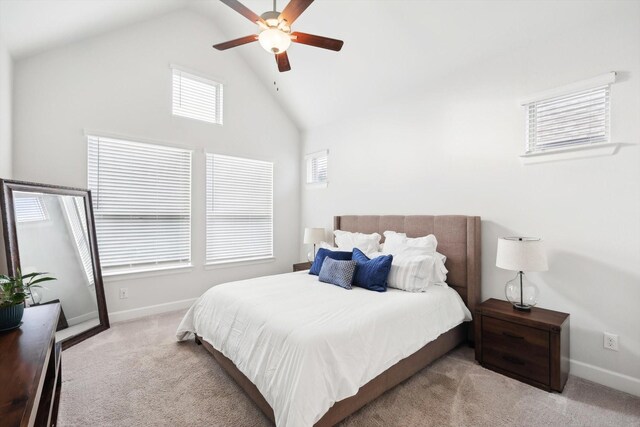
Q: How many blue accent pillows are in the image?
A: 3